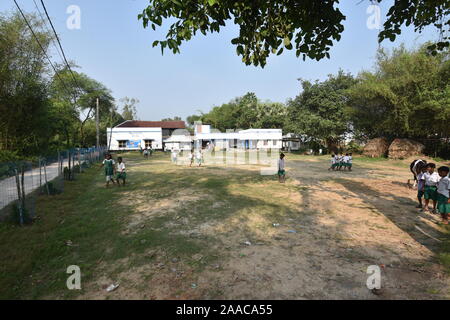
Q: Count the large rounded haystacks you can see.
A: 2